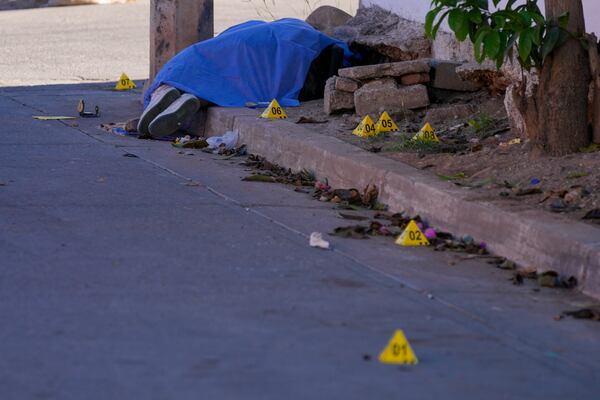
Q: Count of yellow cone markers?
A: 7